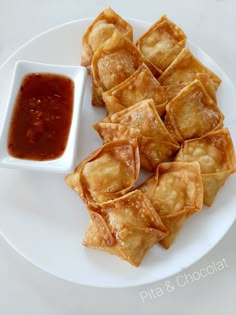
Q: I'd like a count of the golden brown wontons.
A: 11